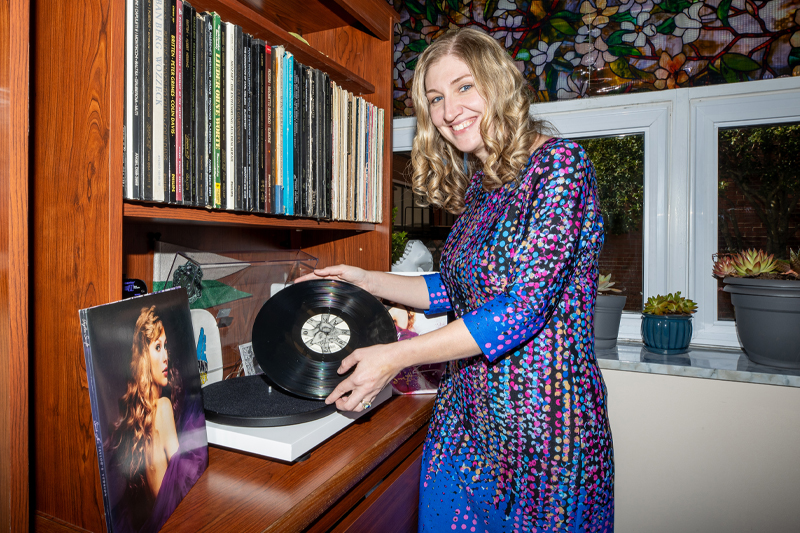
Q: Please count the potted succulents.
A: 3